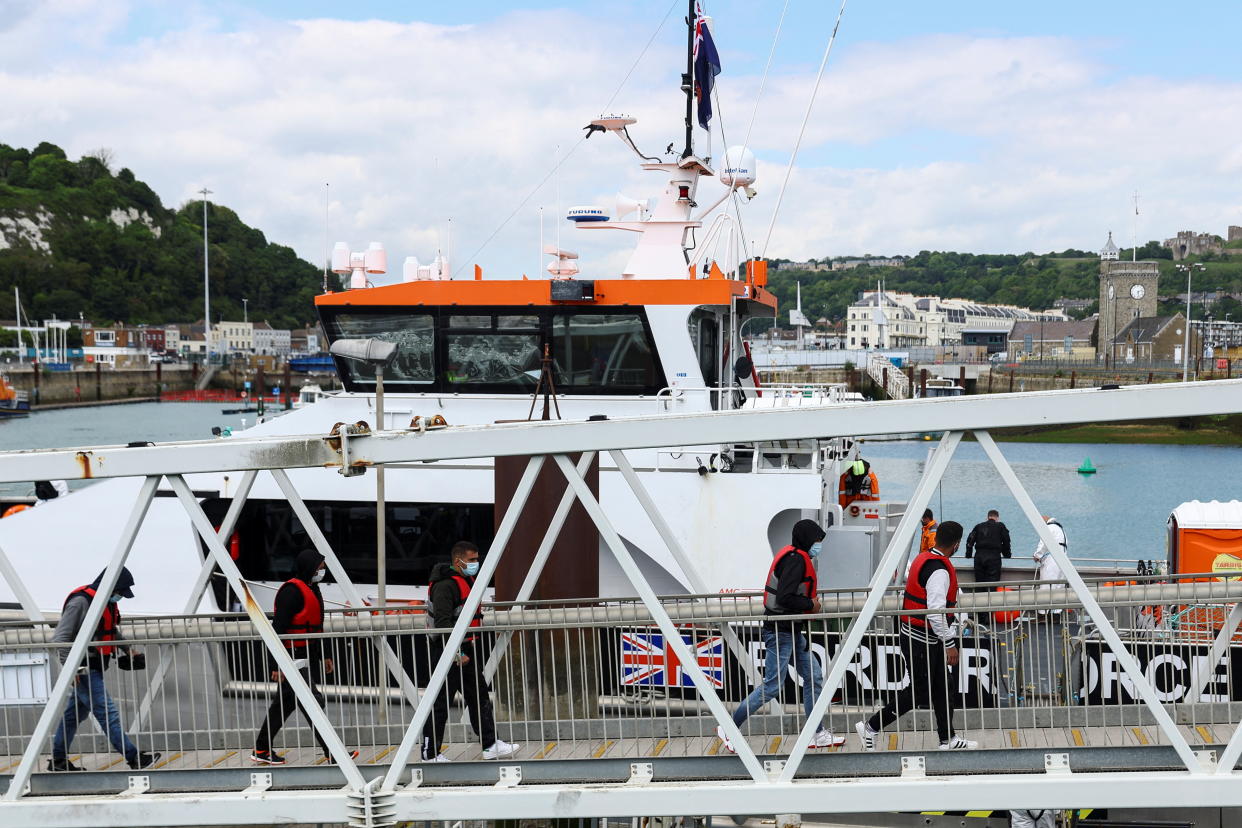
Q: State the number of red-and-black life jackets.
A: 5